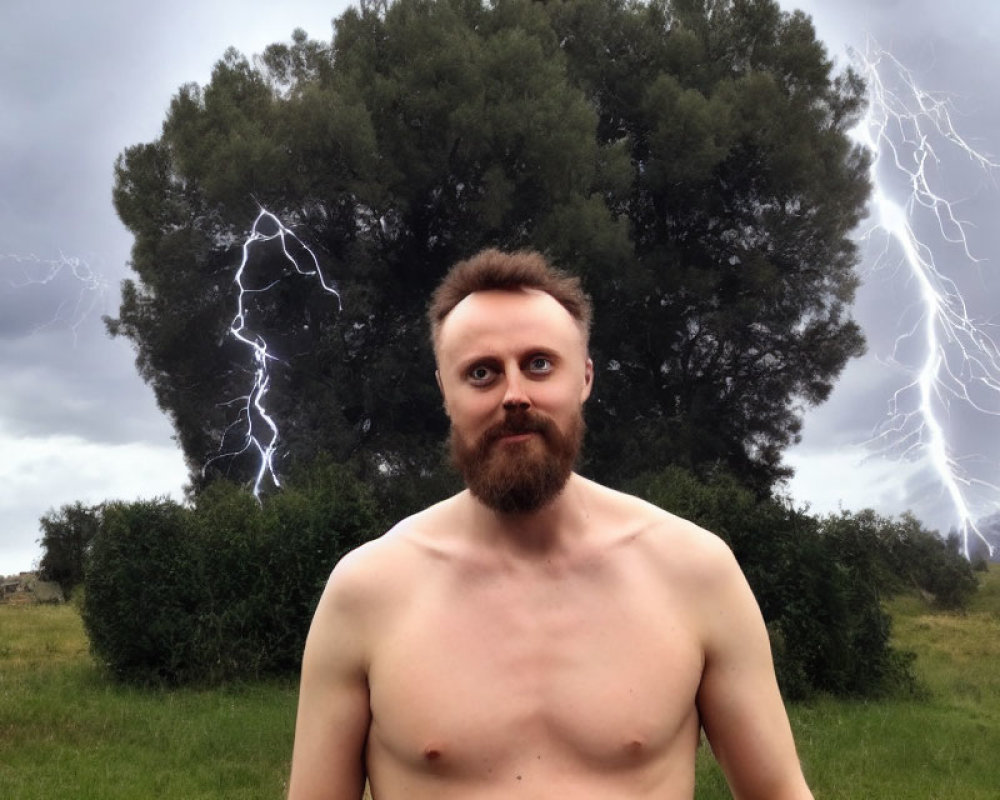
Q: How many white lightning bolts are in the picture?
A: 3